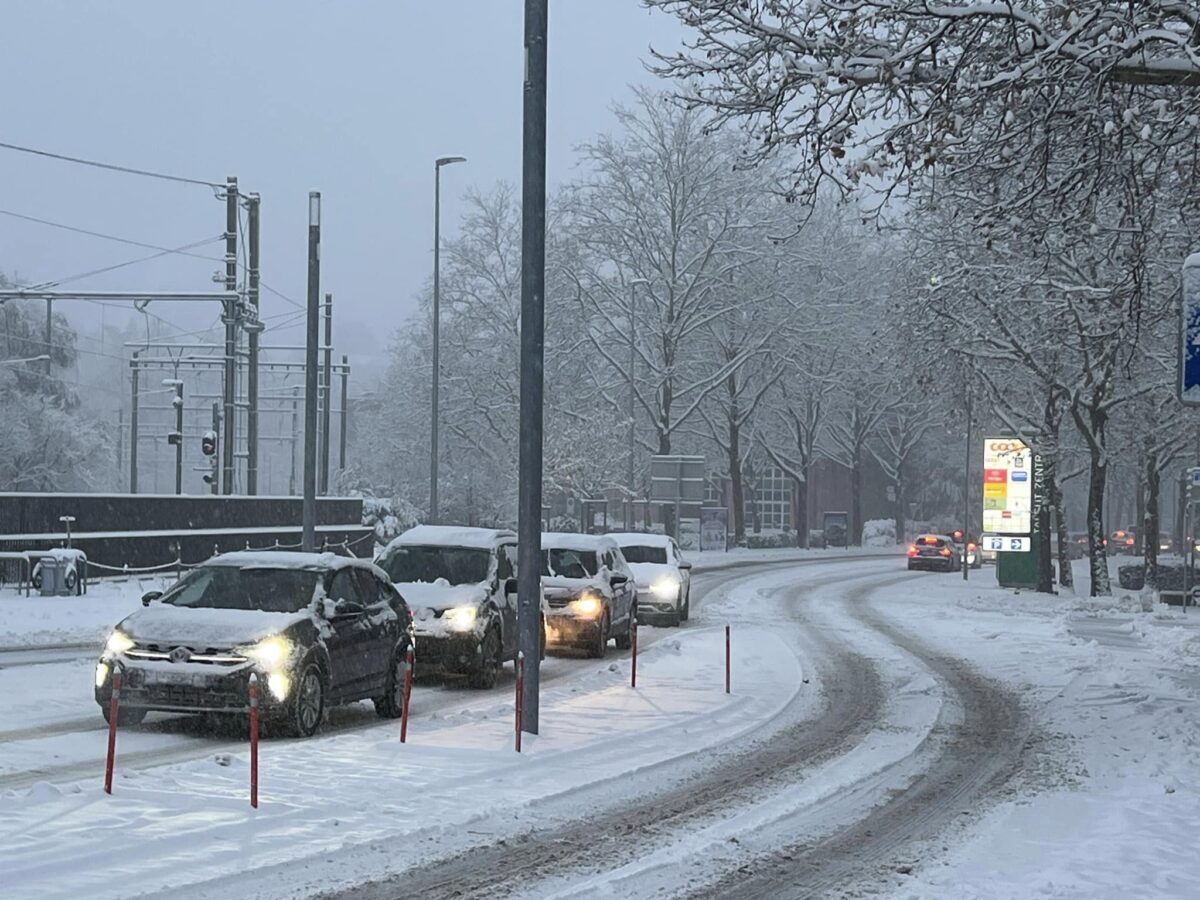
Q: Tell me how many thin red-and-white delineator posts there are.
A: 6